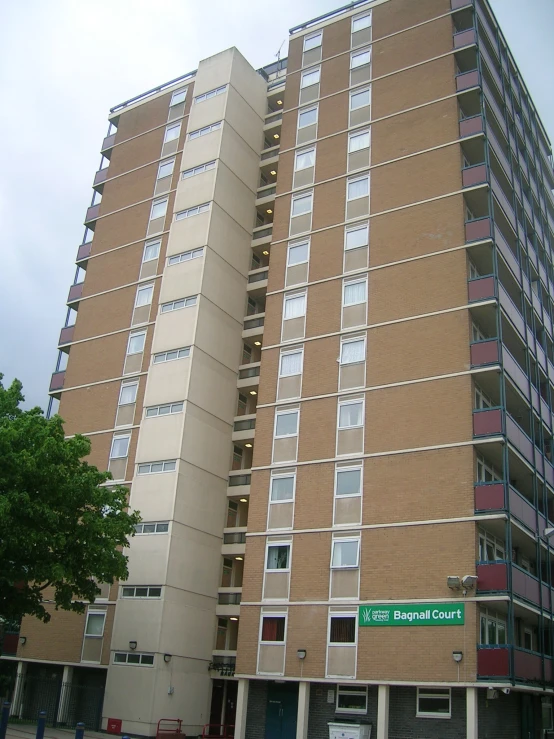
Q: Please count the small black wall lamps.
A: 5